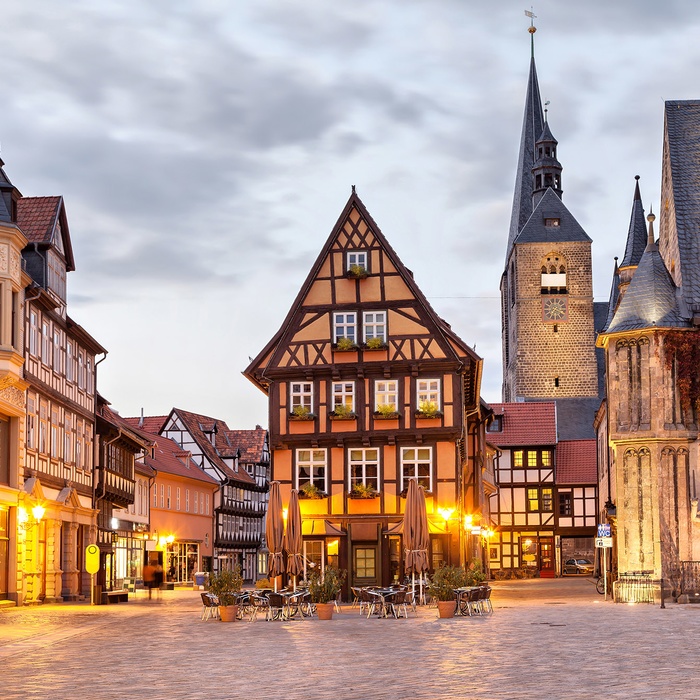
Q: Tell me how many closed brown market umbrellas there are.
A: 4